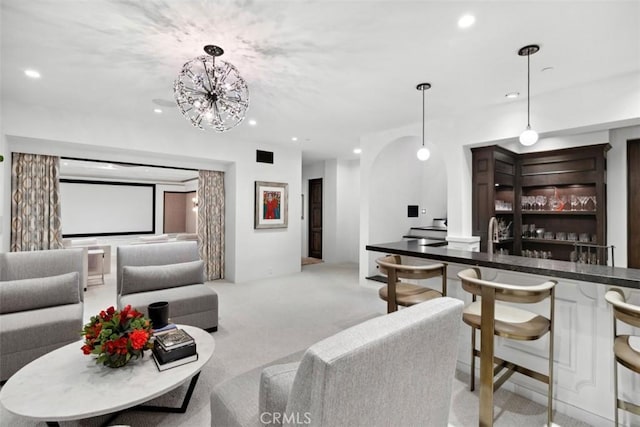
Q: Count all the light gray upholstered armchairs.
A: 3